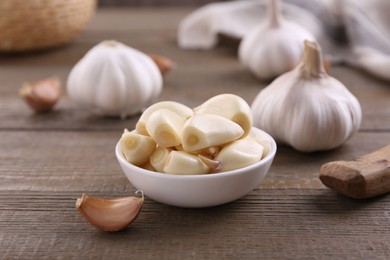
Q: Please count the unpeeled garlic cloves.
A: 3